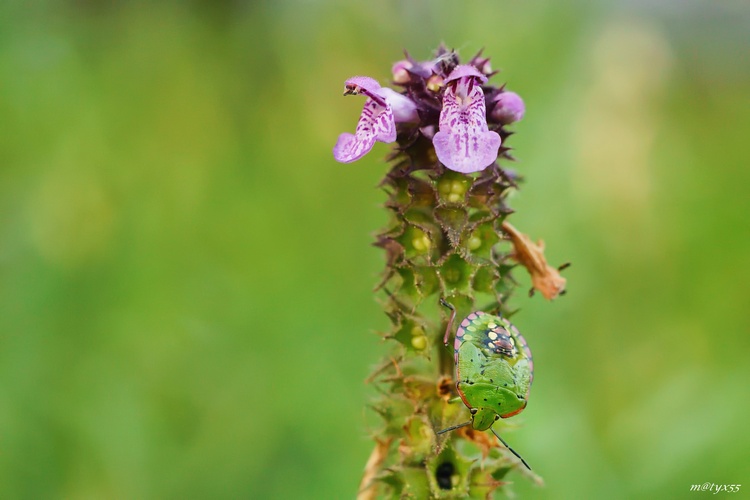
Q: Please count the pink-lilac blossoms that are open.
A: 2